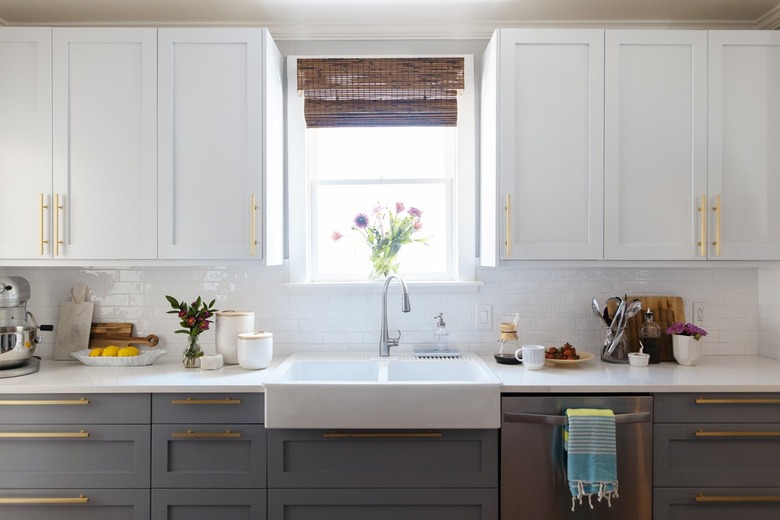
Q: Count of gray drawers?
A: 11